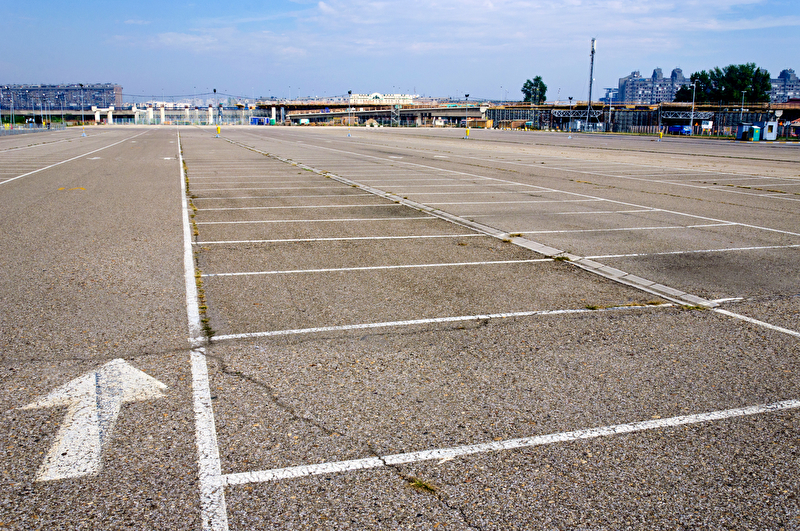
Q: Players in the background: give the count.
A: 0